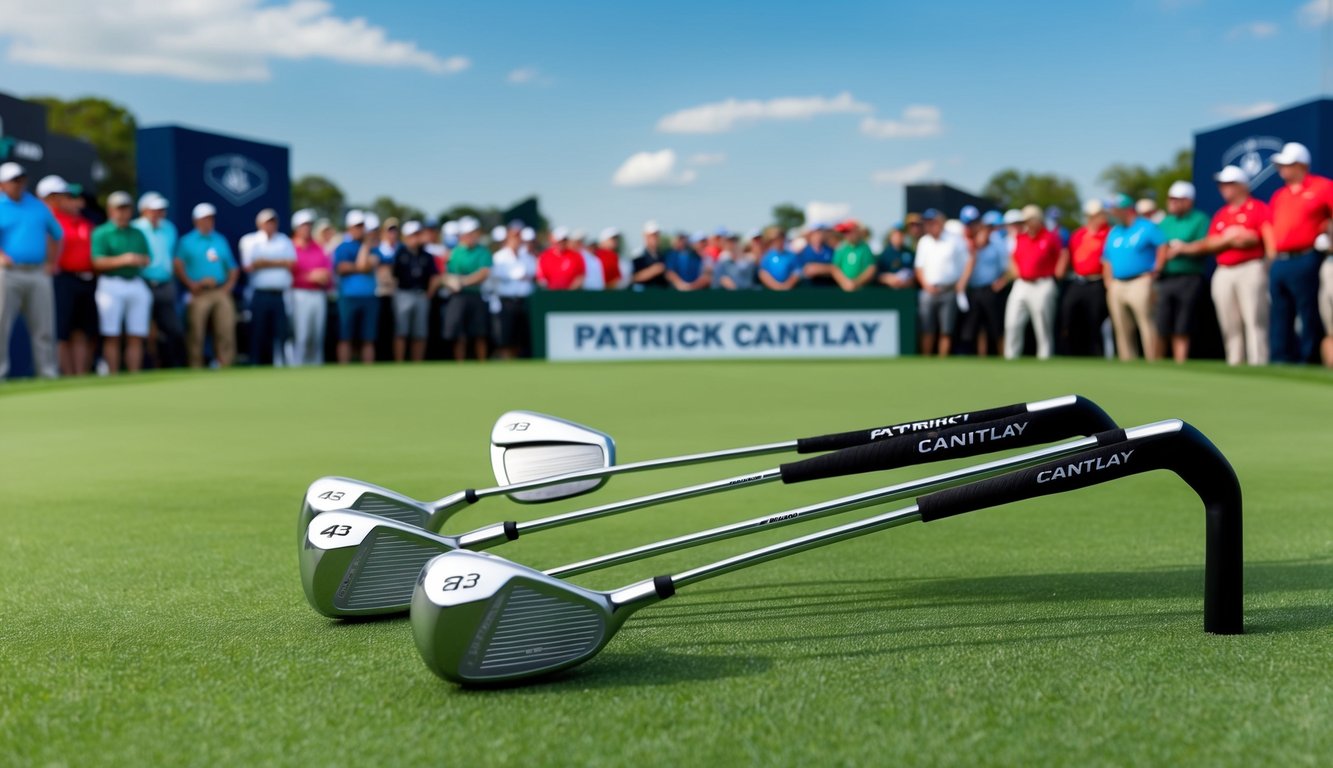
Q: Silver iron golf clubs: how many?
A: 4